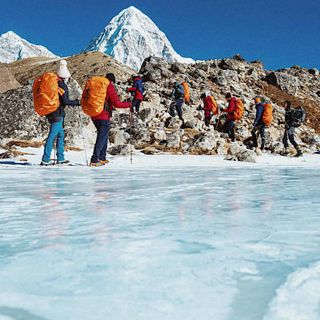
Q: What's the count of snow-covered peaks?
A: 2